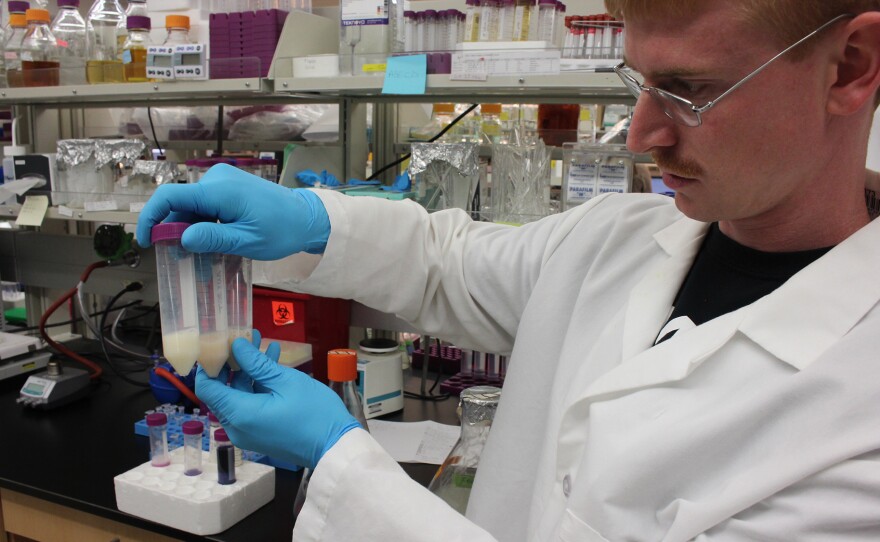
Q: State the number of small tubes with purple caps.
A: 4